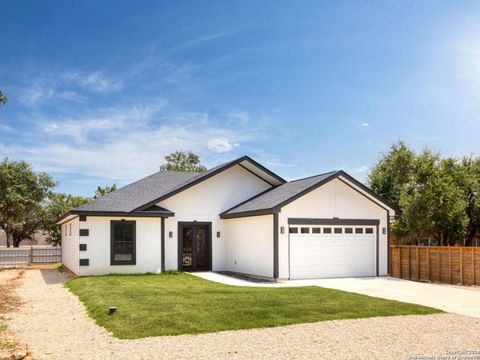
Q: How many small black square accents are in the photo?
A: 4